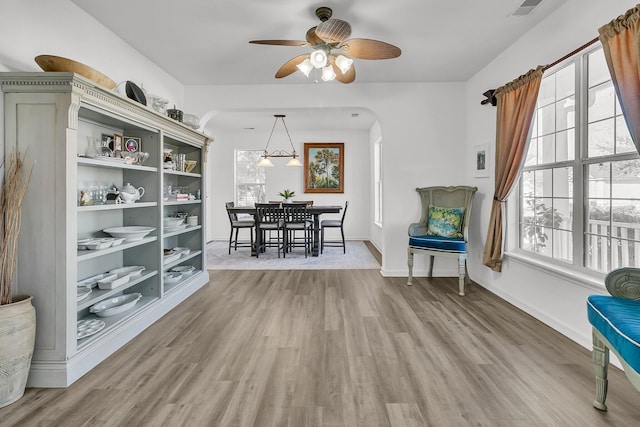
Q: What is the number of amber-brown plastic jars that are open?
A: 0